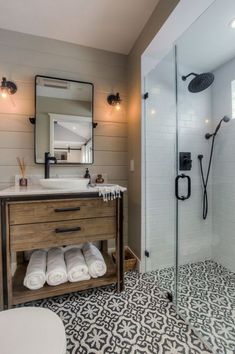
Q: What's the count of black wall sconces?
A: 2